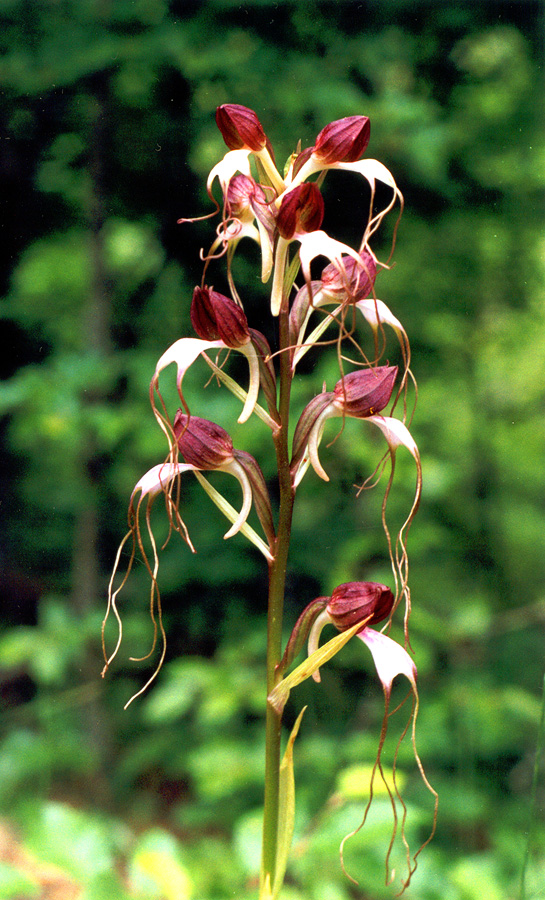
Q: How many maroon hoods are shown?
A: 9